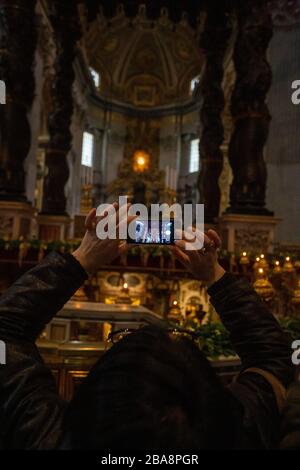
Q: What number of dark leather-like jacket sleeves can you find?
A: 2